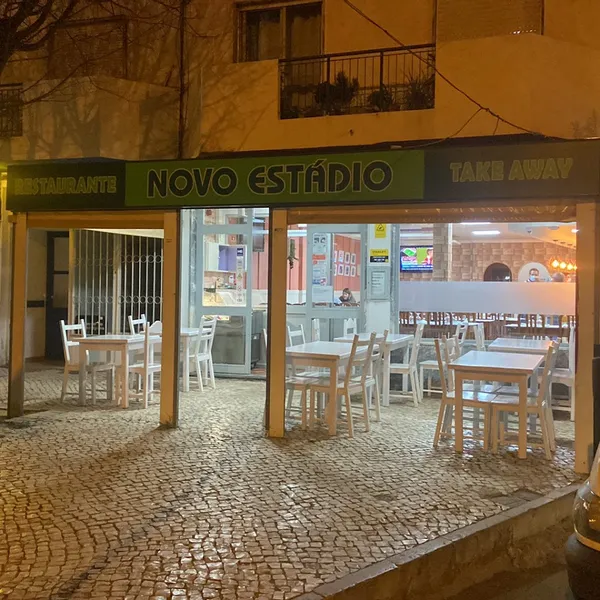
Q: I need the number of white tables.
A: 6